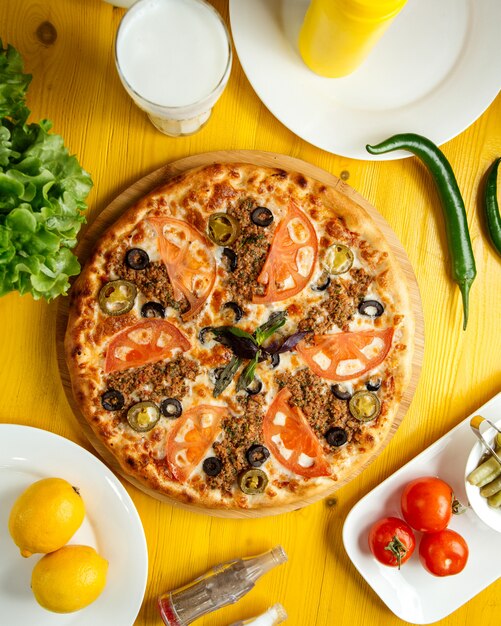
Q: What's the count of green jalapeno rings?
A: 6